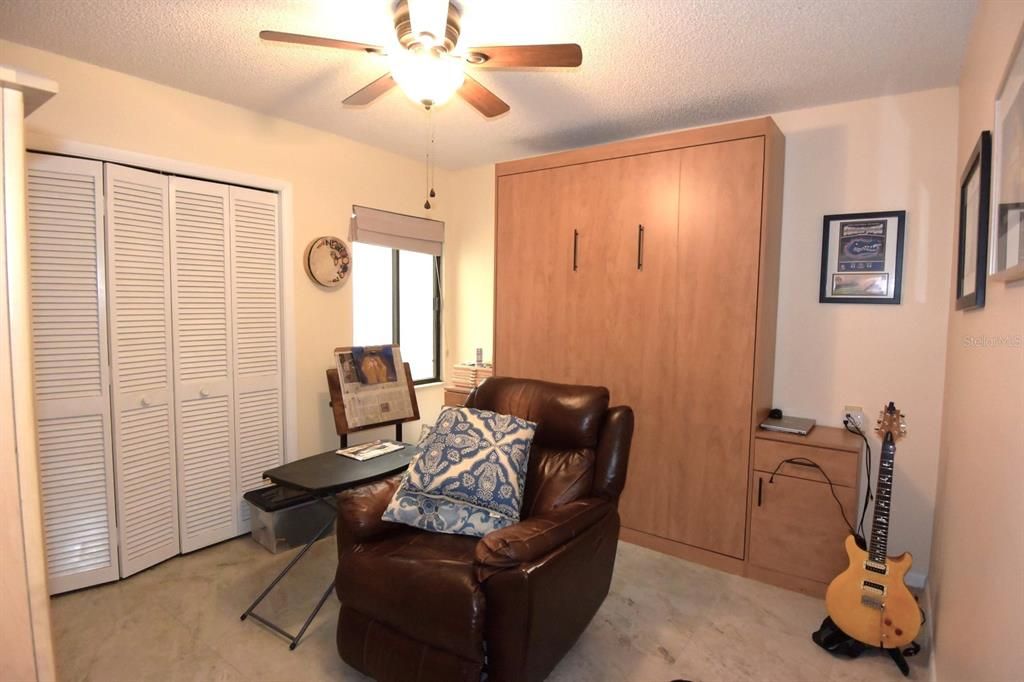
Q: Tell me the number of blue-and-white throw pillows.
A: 2